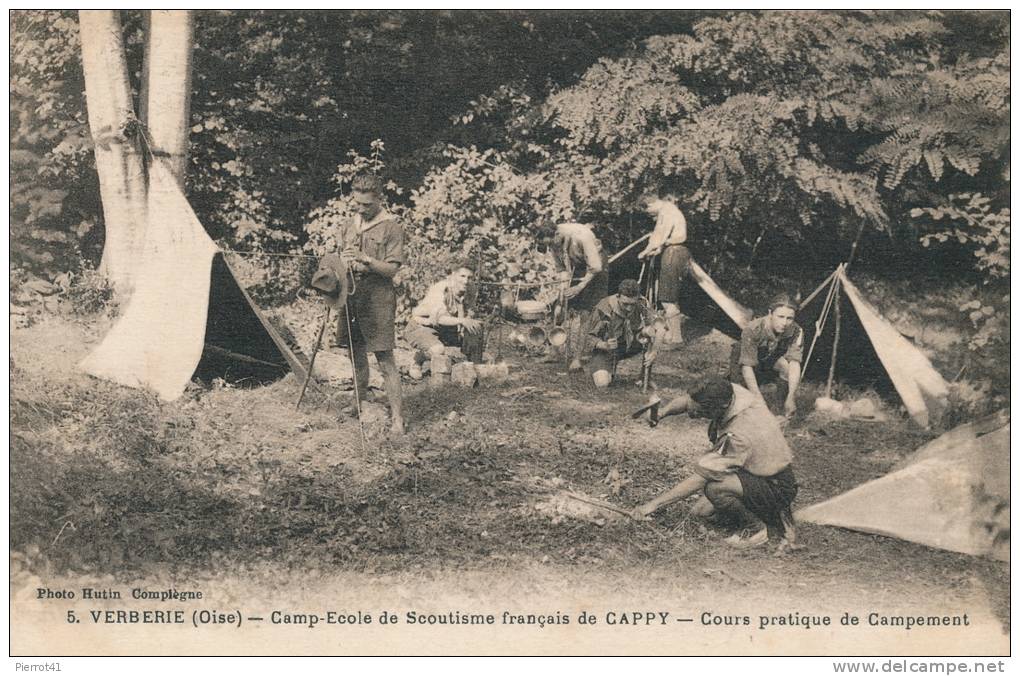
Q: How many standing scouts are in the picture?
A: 3